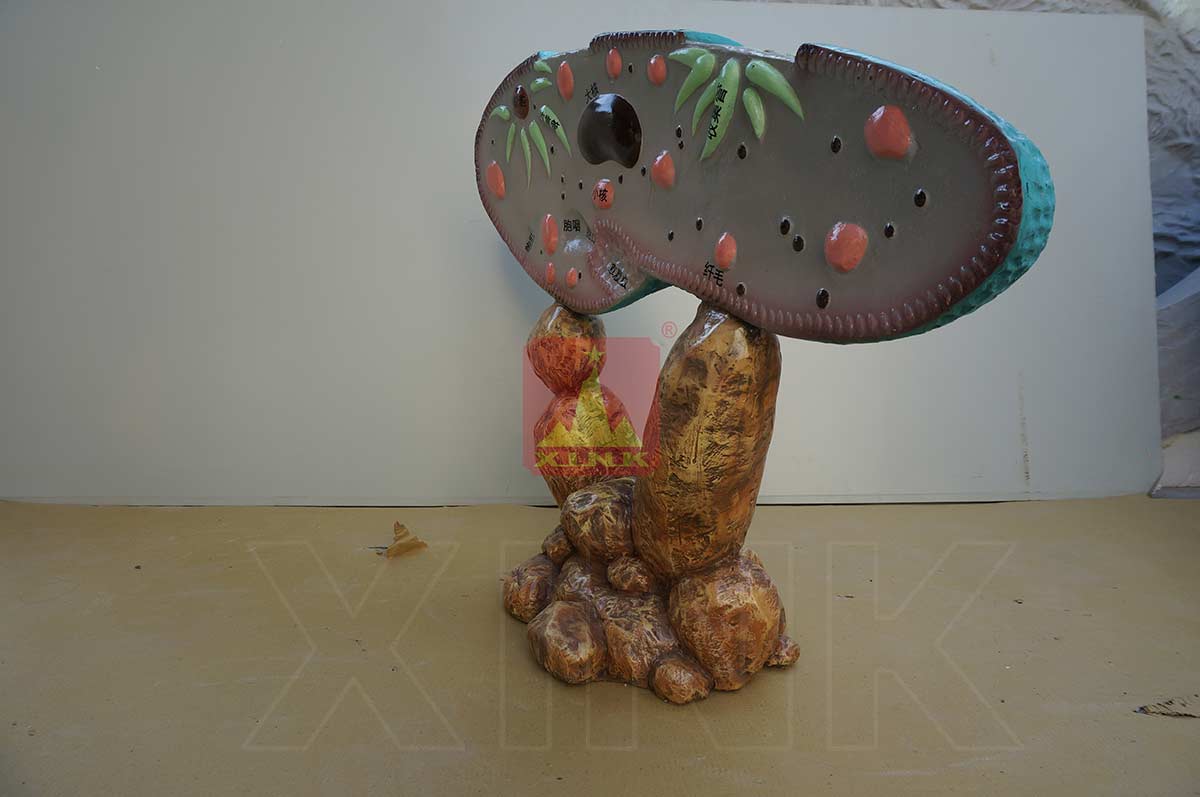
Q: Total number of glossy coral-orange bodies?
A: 12